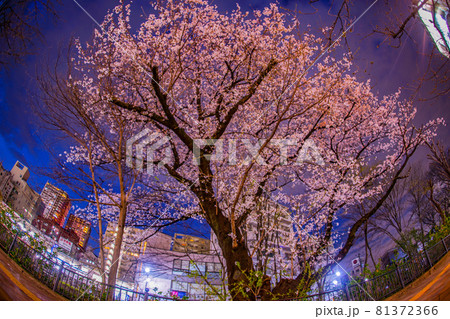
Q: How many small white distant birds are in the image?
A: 0